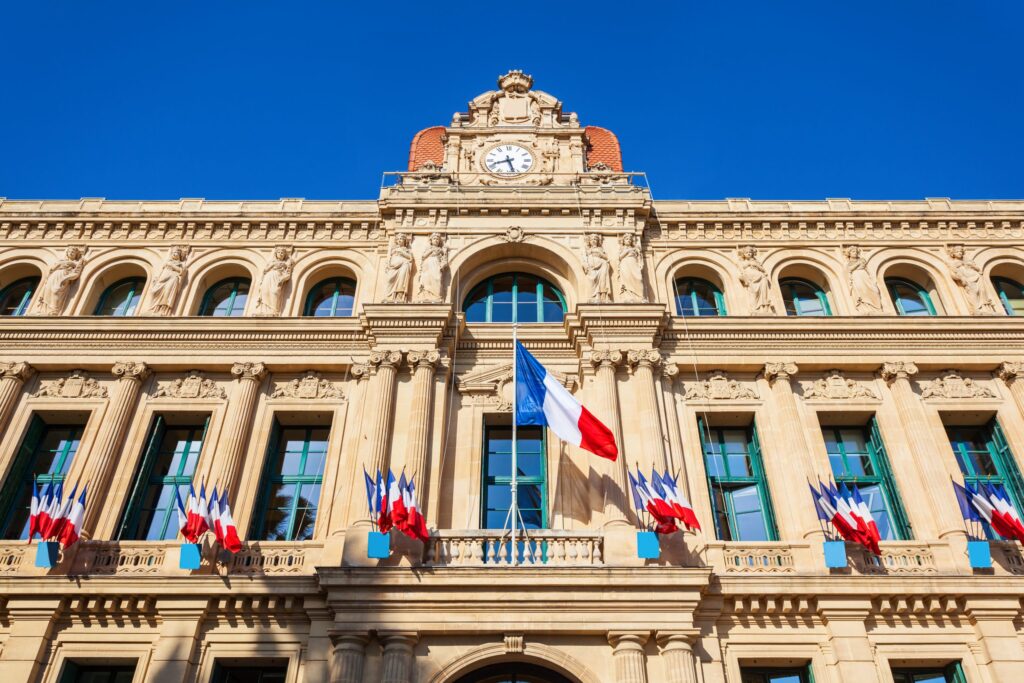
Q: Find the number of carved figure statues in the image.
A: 10